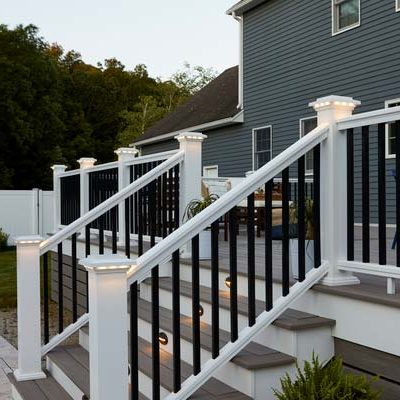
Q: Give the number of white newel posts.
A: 7